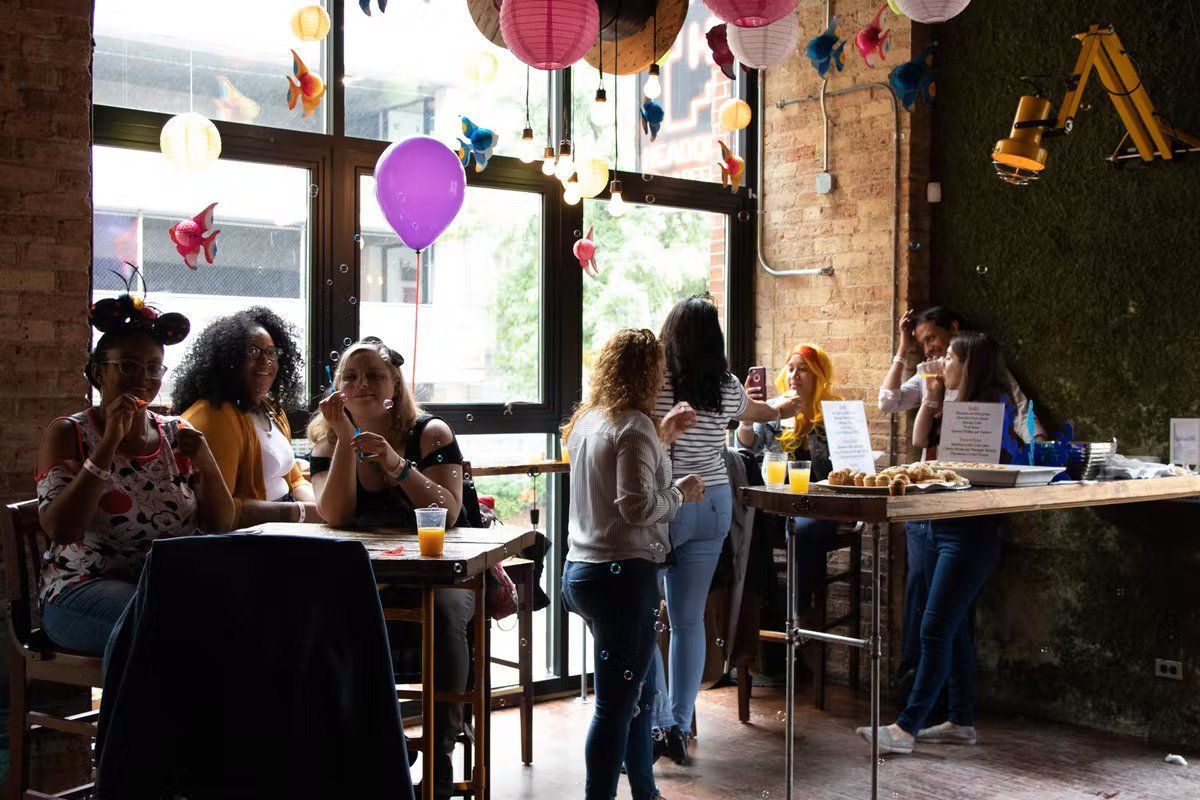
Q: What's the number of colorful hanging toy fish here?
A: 11